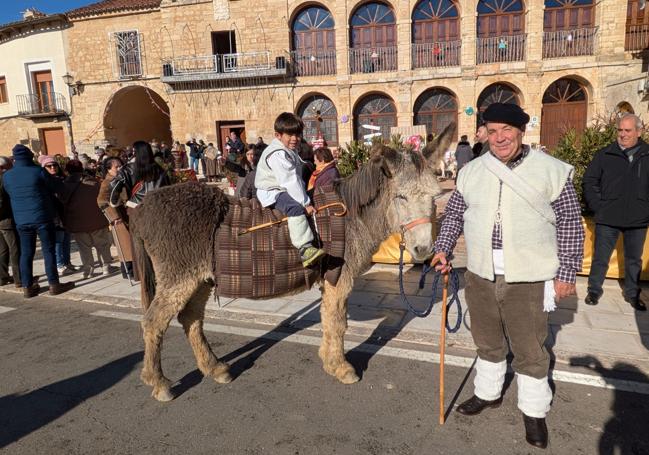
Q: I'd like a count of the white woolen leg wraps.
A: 3